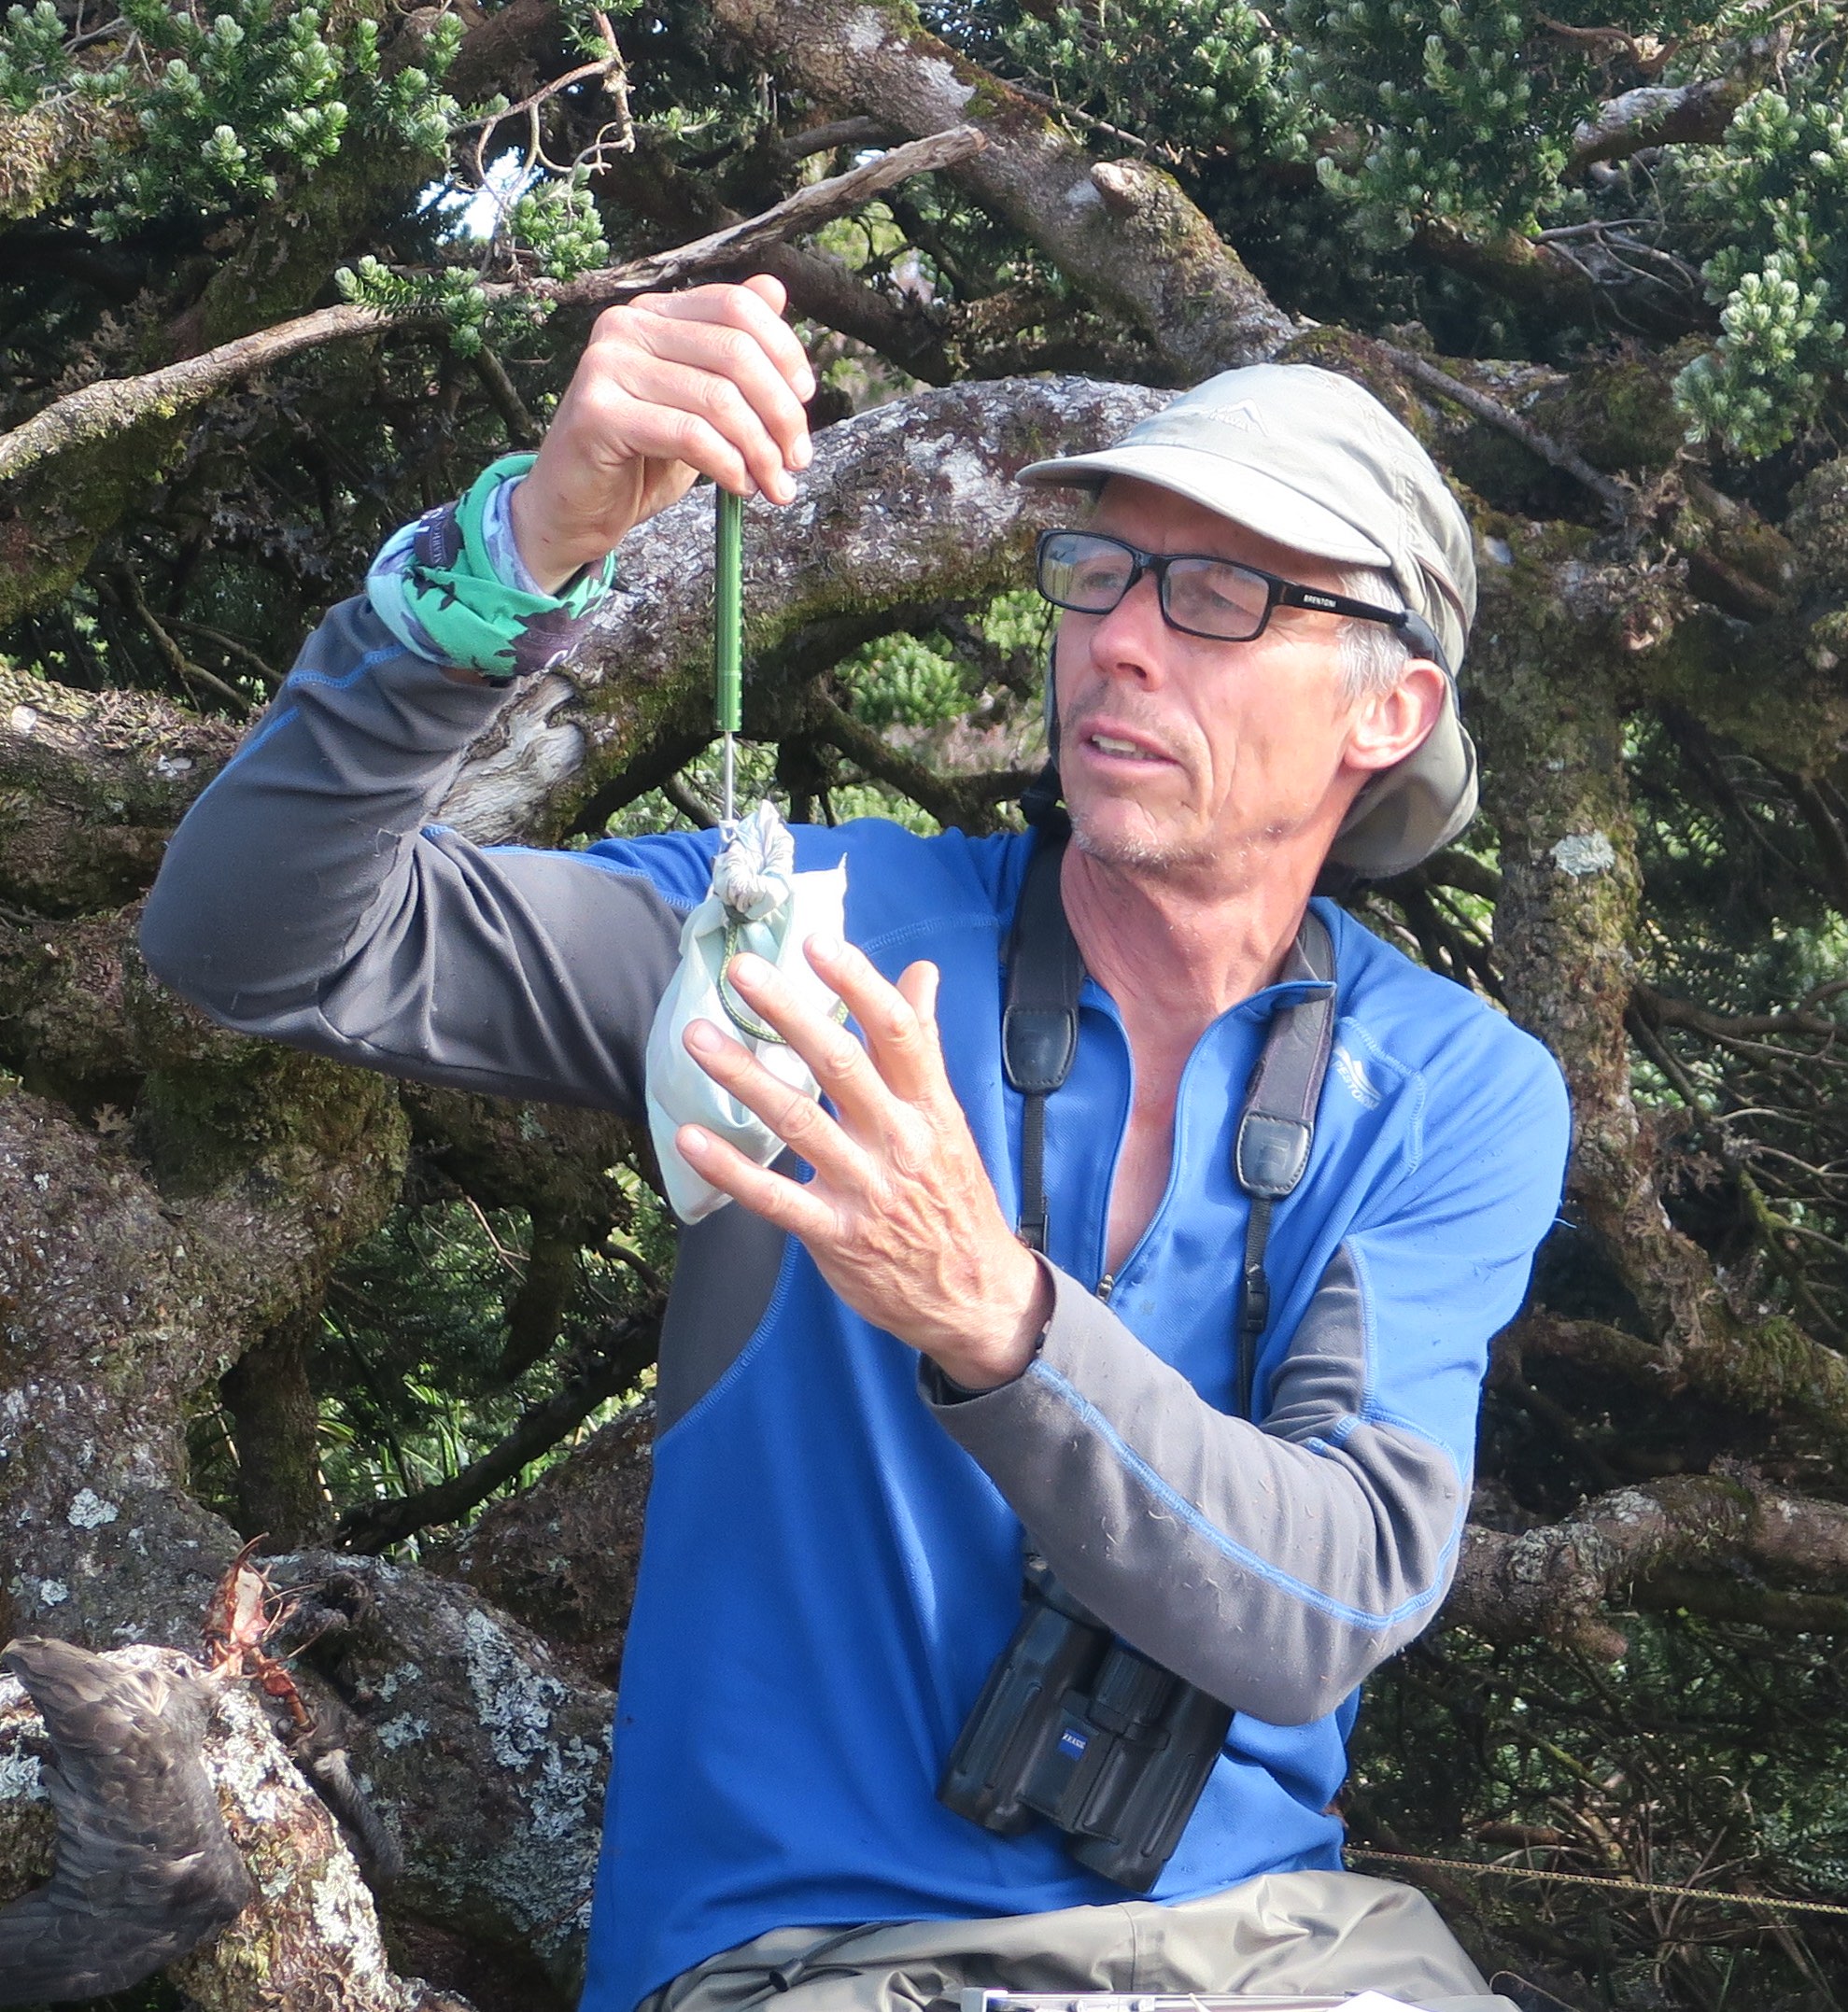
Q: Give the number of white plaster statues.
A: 0